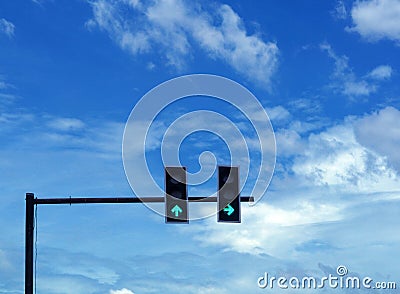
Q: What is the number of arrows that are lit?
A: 2